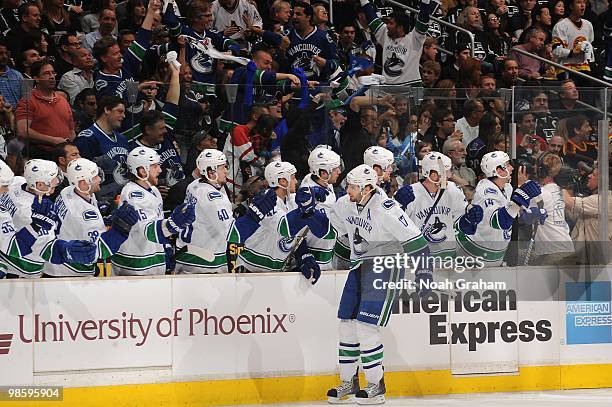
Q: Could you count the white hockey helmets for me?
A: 11